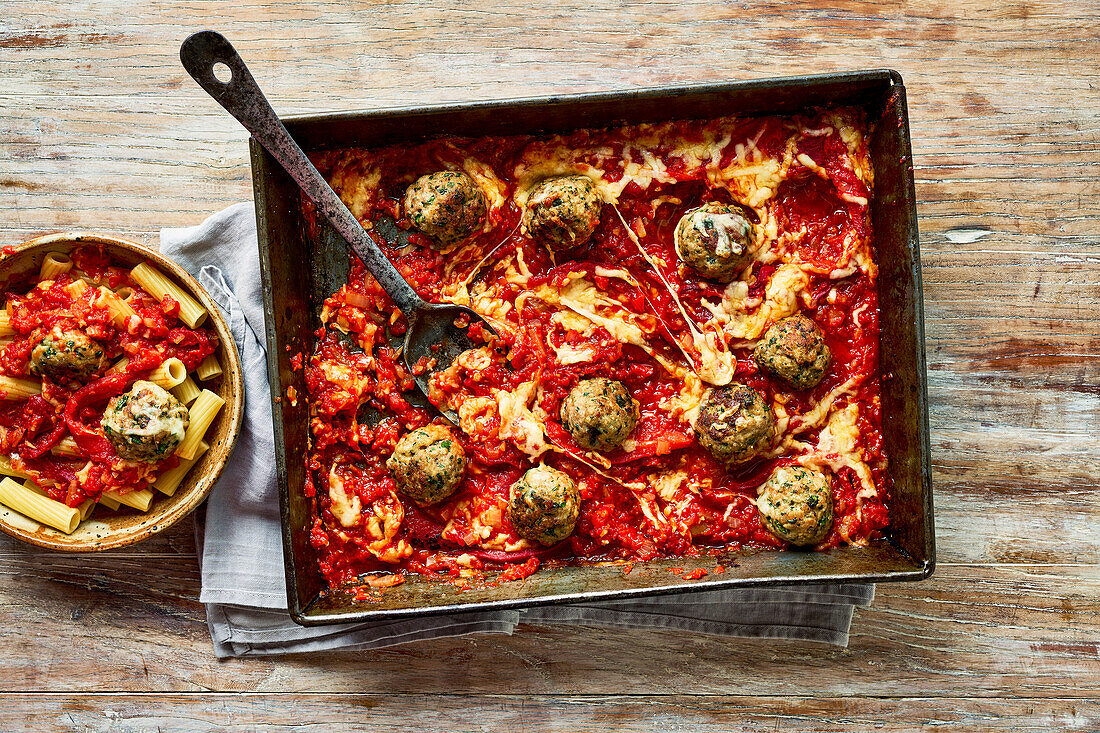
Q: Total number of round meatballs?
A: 11